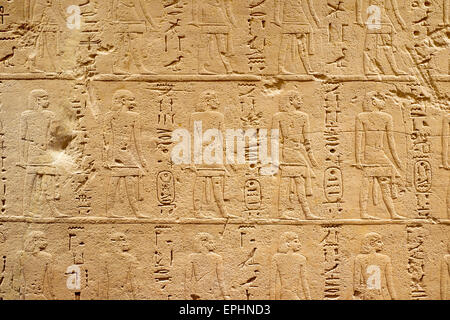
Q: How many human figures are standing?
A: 15